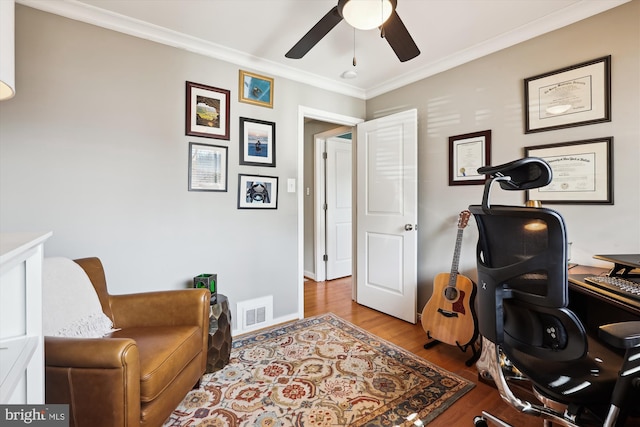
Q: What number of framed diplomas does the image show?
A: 3